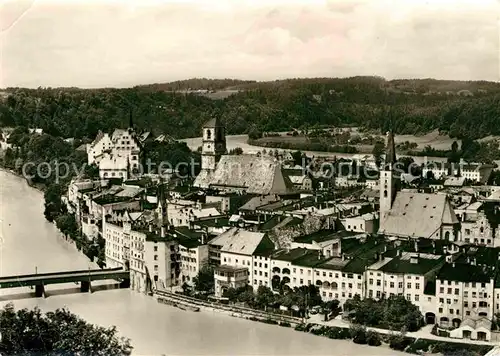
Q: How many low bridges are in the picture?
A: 1